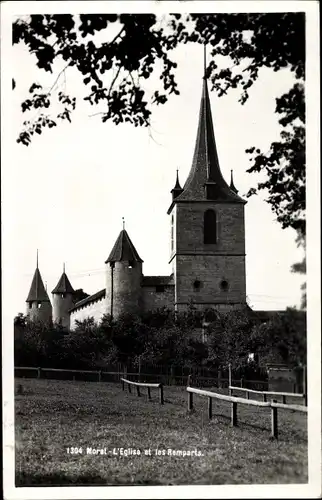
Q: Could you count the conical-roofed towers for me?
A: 3